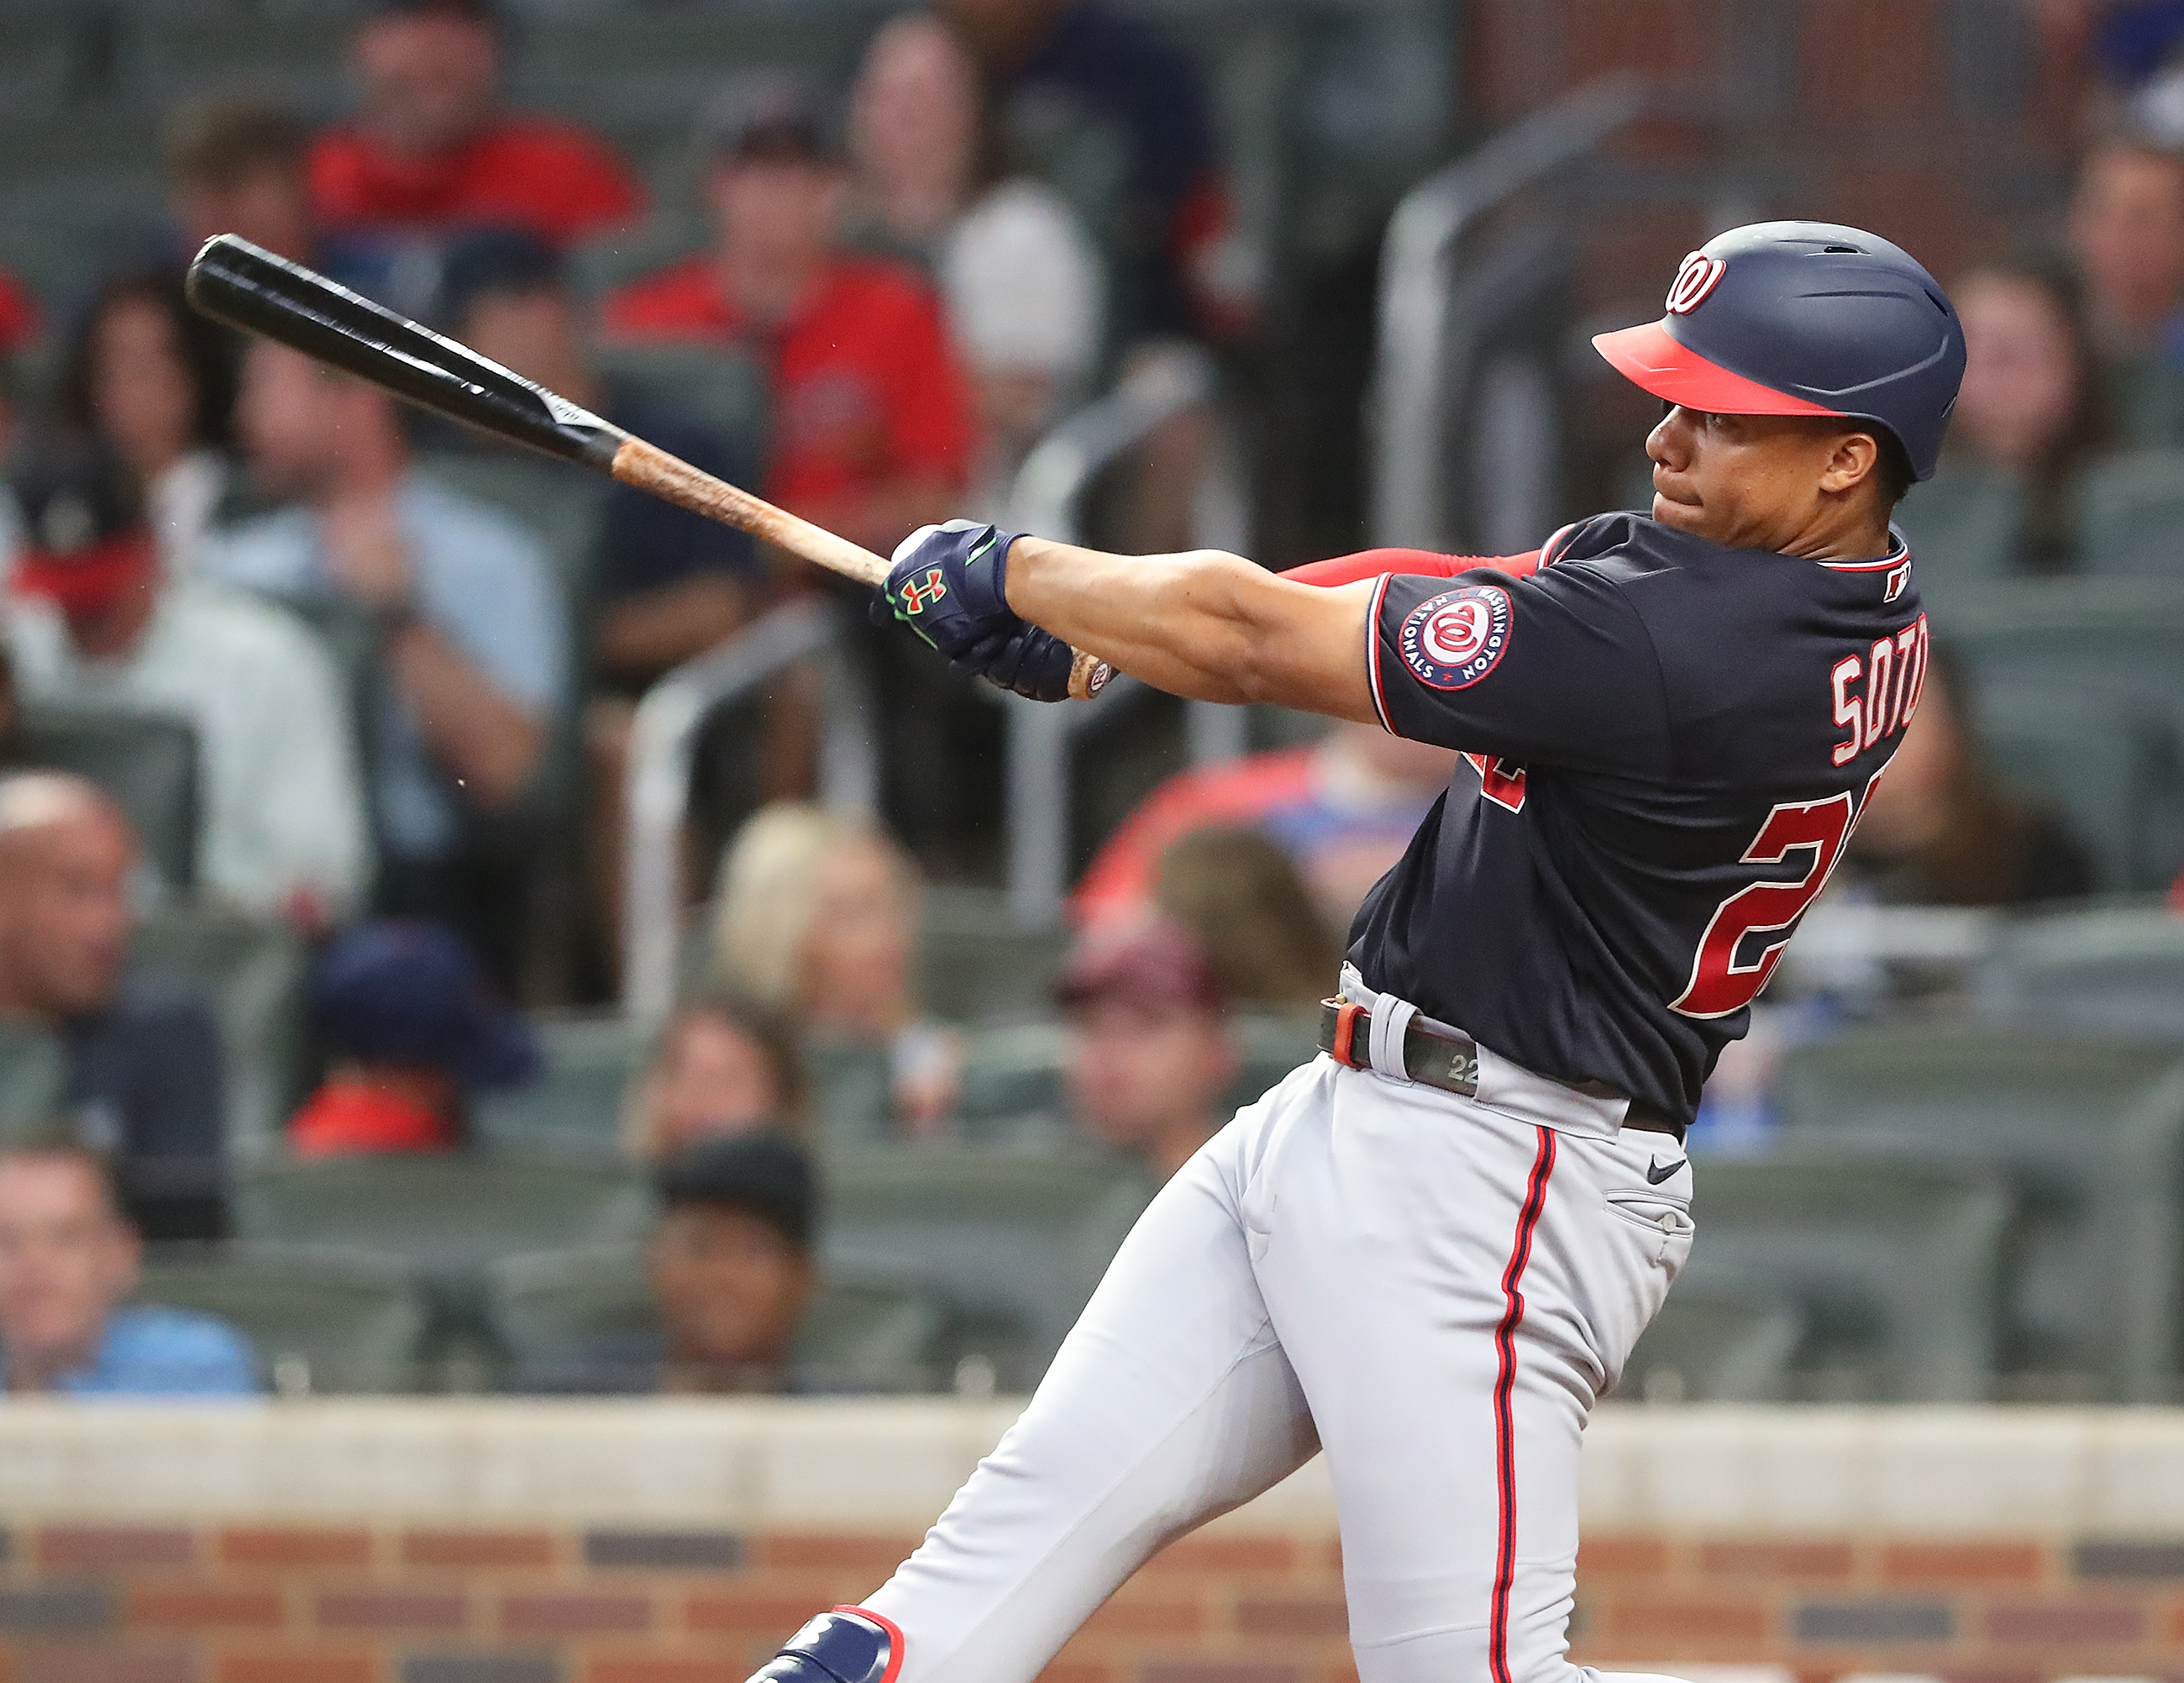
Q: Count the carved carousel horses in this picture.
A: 0